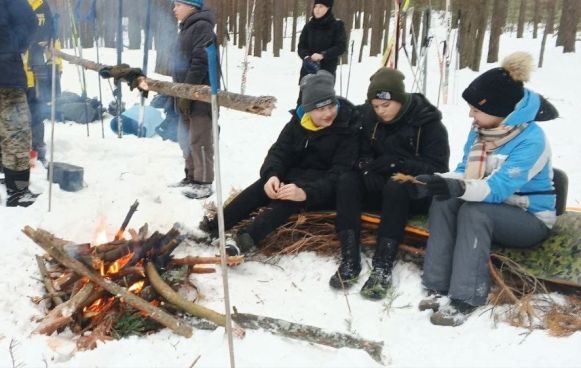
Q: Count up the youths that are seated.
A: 3